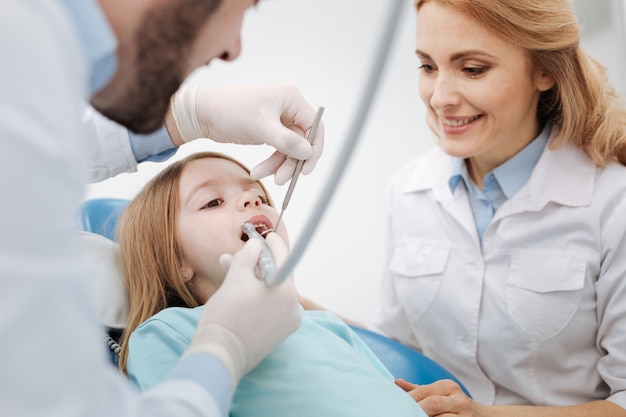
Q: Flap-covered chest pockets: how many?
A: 2